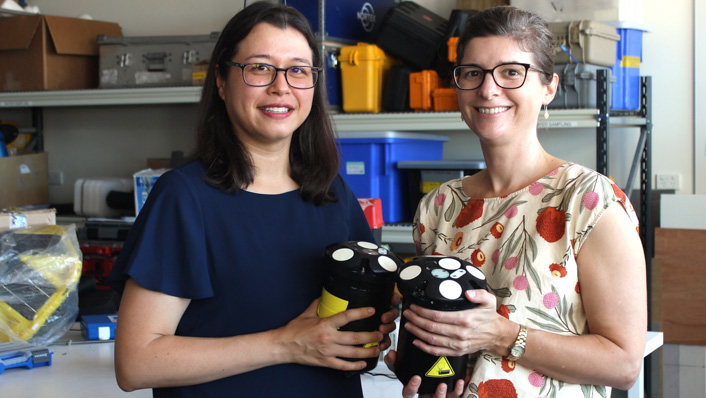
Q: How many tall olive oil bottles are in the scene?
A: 0